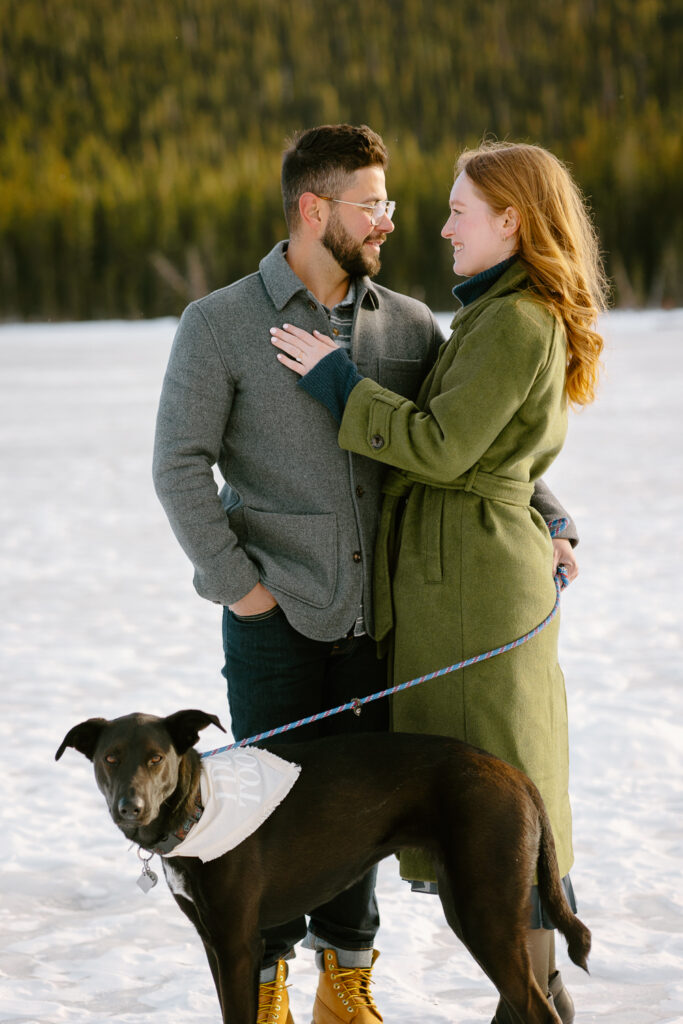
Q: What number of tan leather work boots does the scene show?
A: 2